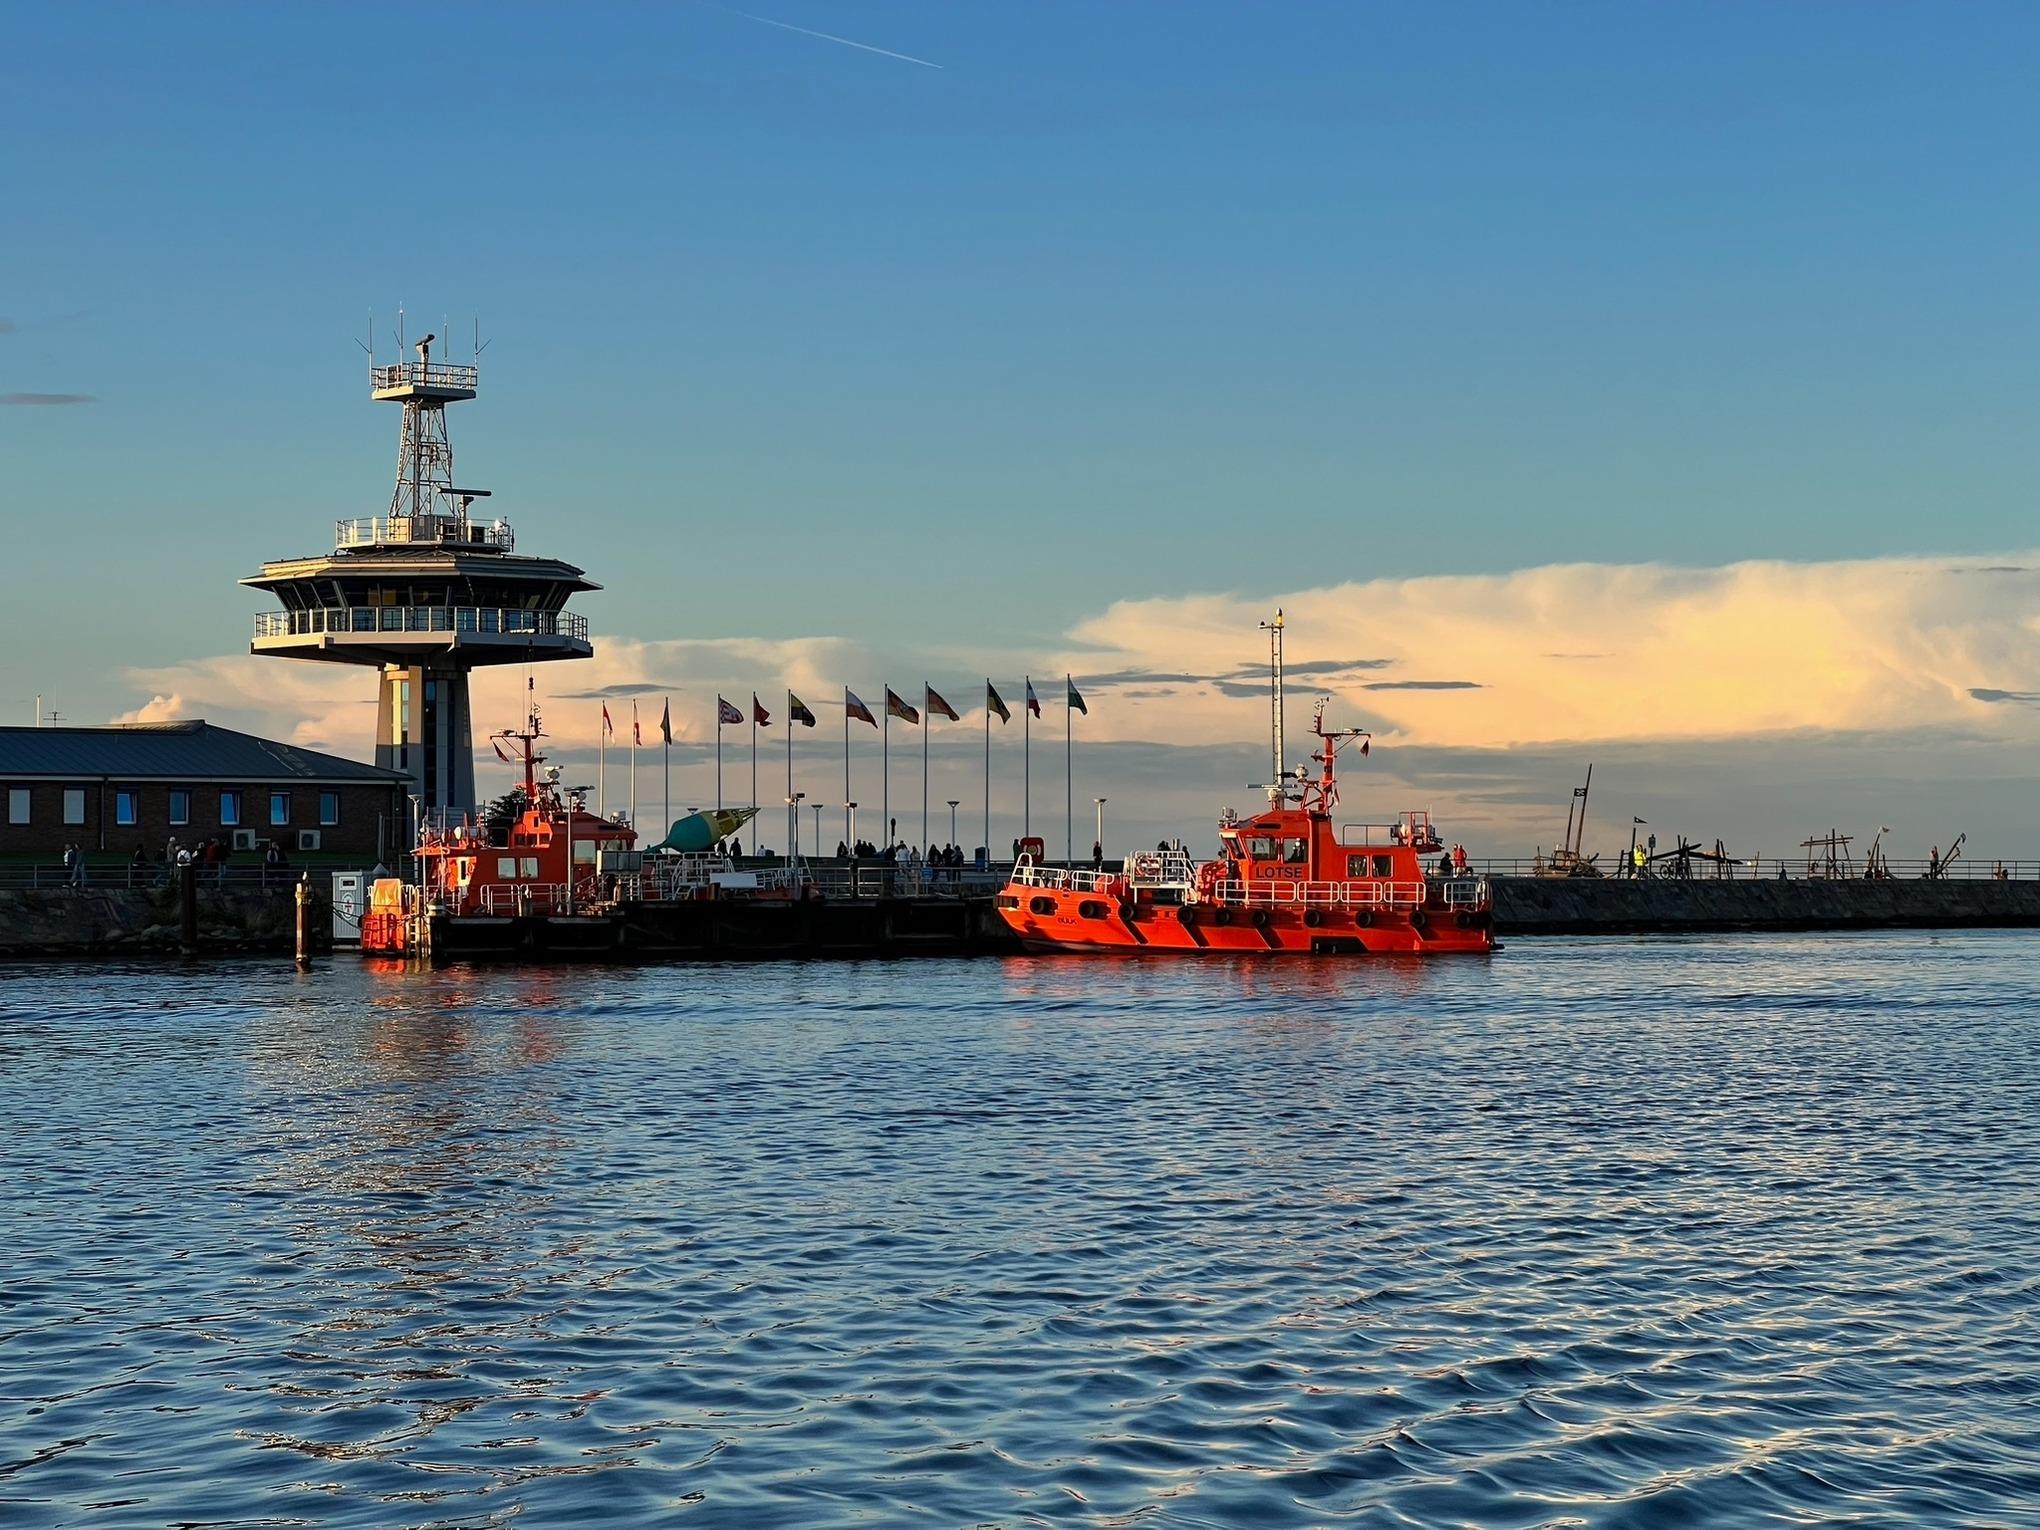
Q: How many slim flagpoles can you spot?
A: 12